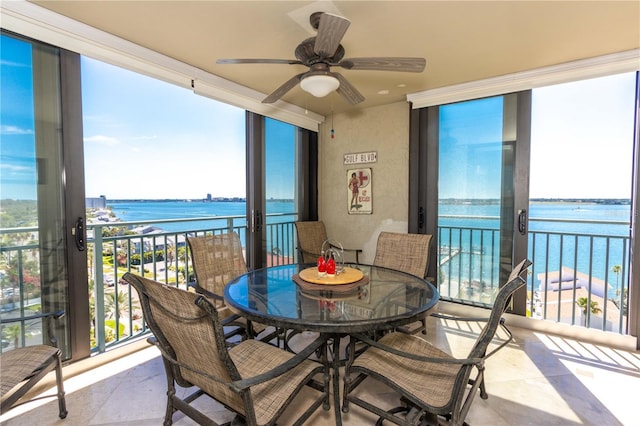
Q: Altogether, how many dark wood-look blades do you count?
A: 5